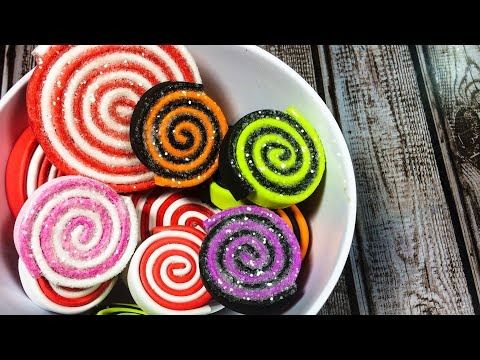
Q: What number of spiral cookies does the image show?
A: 11